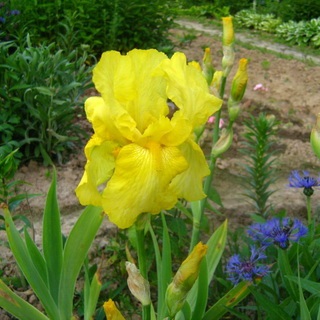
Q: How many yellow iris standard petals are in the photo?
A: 3